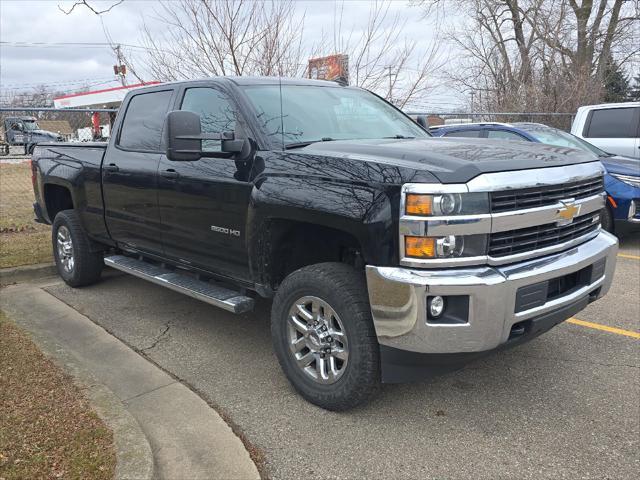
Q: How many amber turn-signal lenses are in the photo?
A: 2